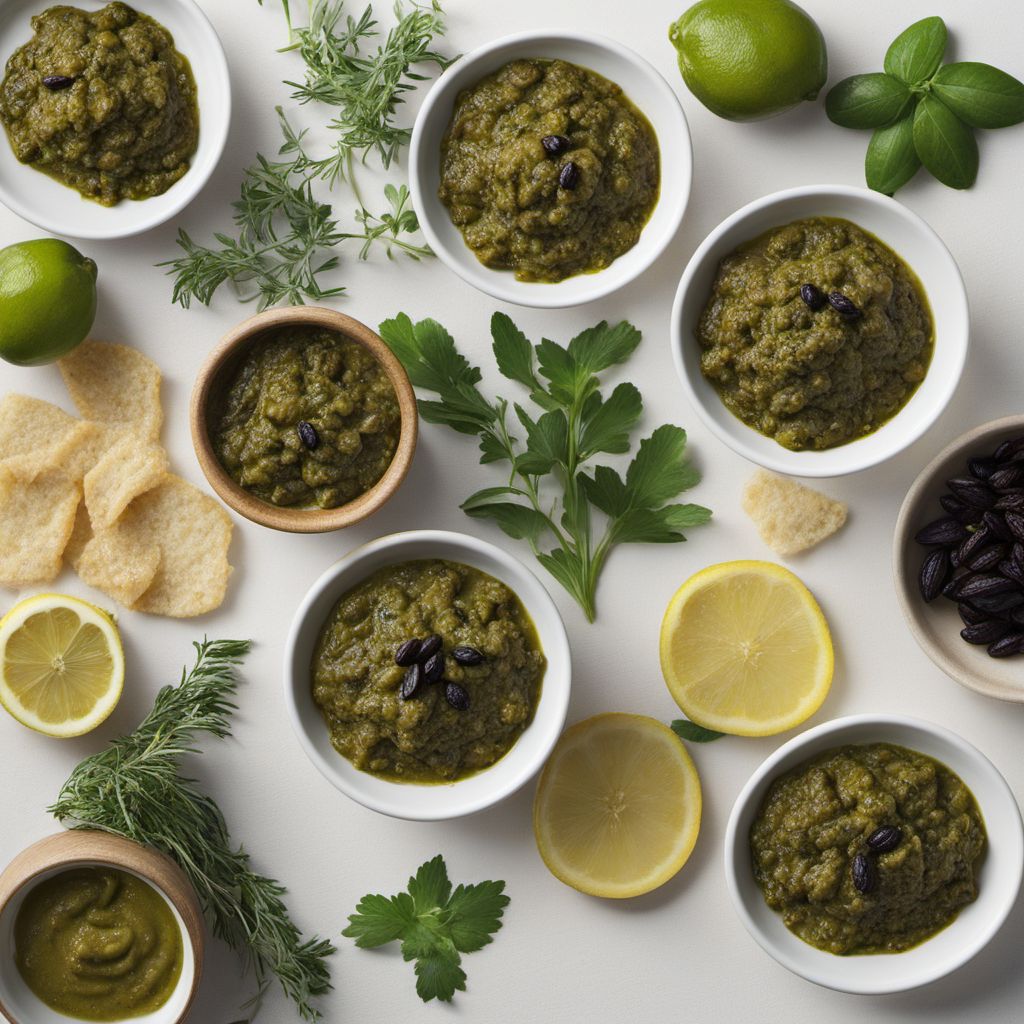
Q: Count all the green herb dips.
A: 7